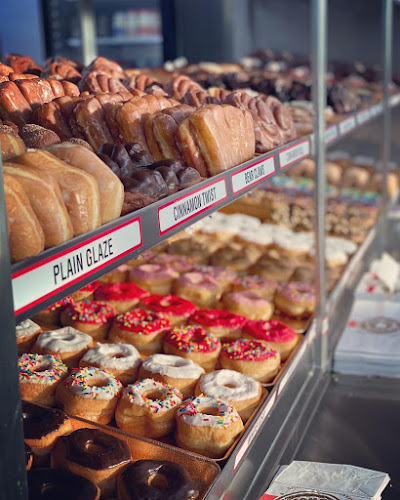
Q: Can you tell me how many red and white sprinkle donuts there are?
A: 9